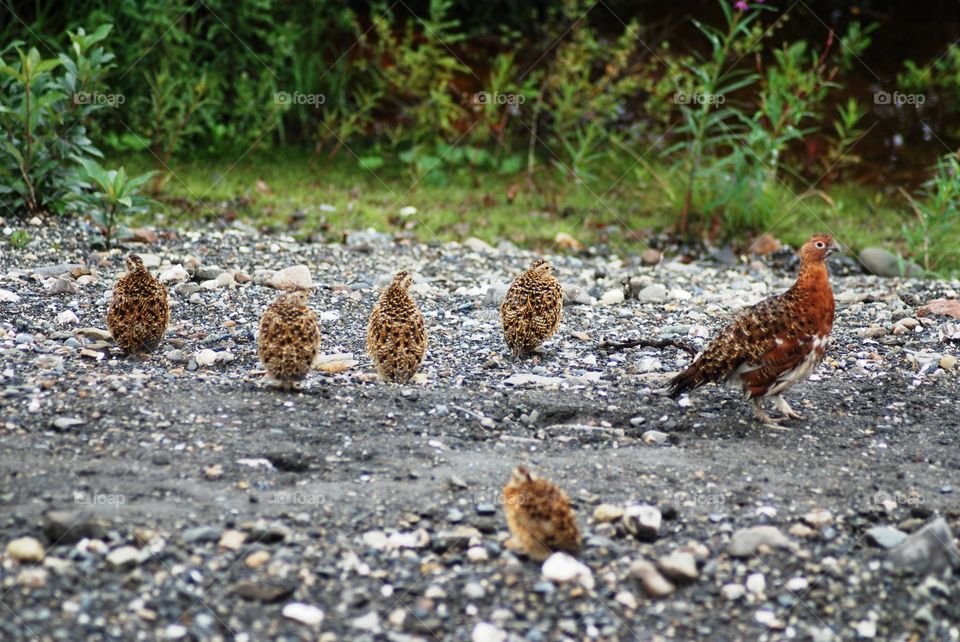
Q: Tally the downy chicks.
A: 5